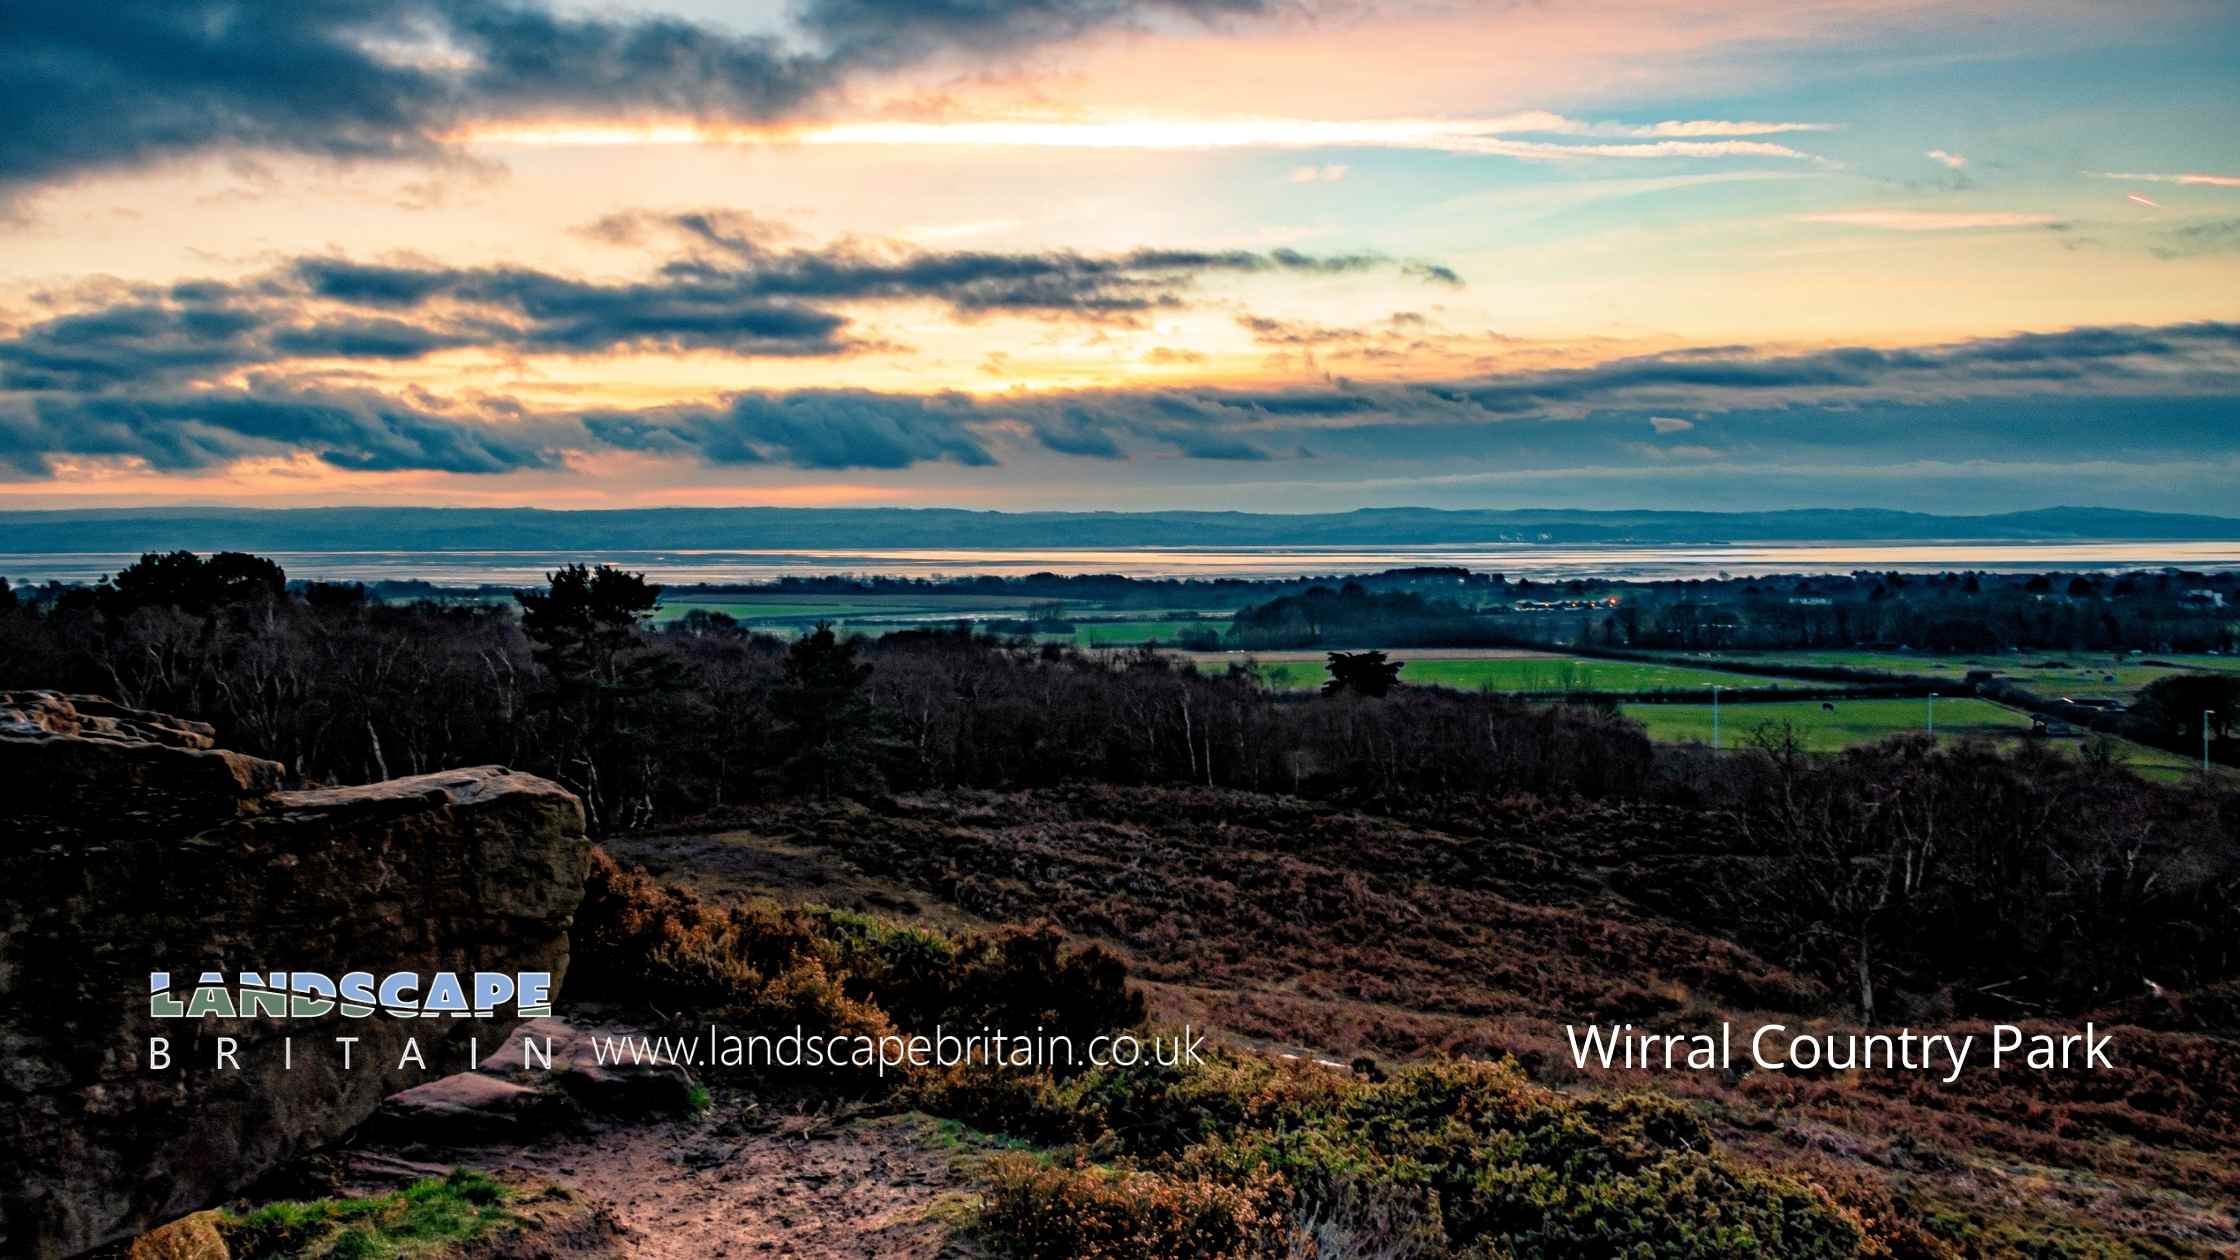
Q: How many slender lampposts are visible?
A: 3